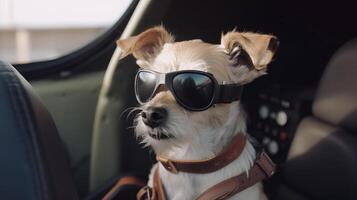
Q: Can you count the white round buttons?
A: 3